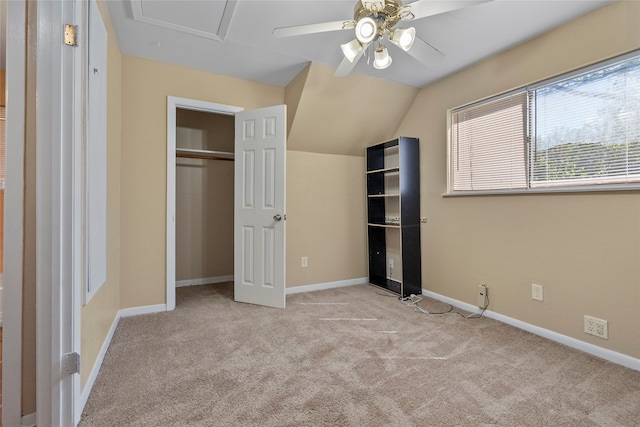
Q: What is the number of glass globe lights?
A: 4